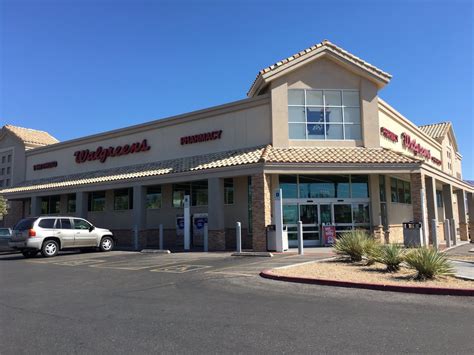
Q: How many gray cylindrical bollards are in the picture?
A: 8